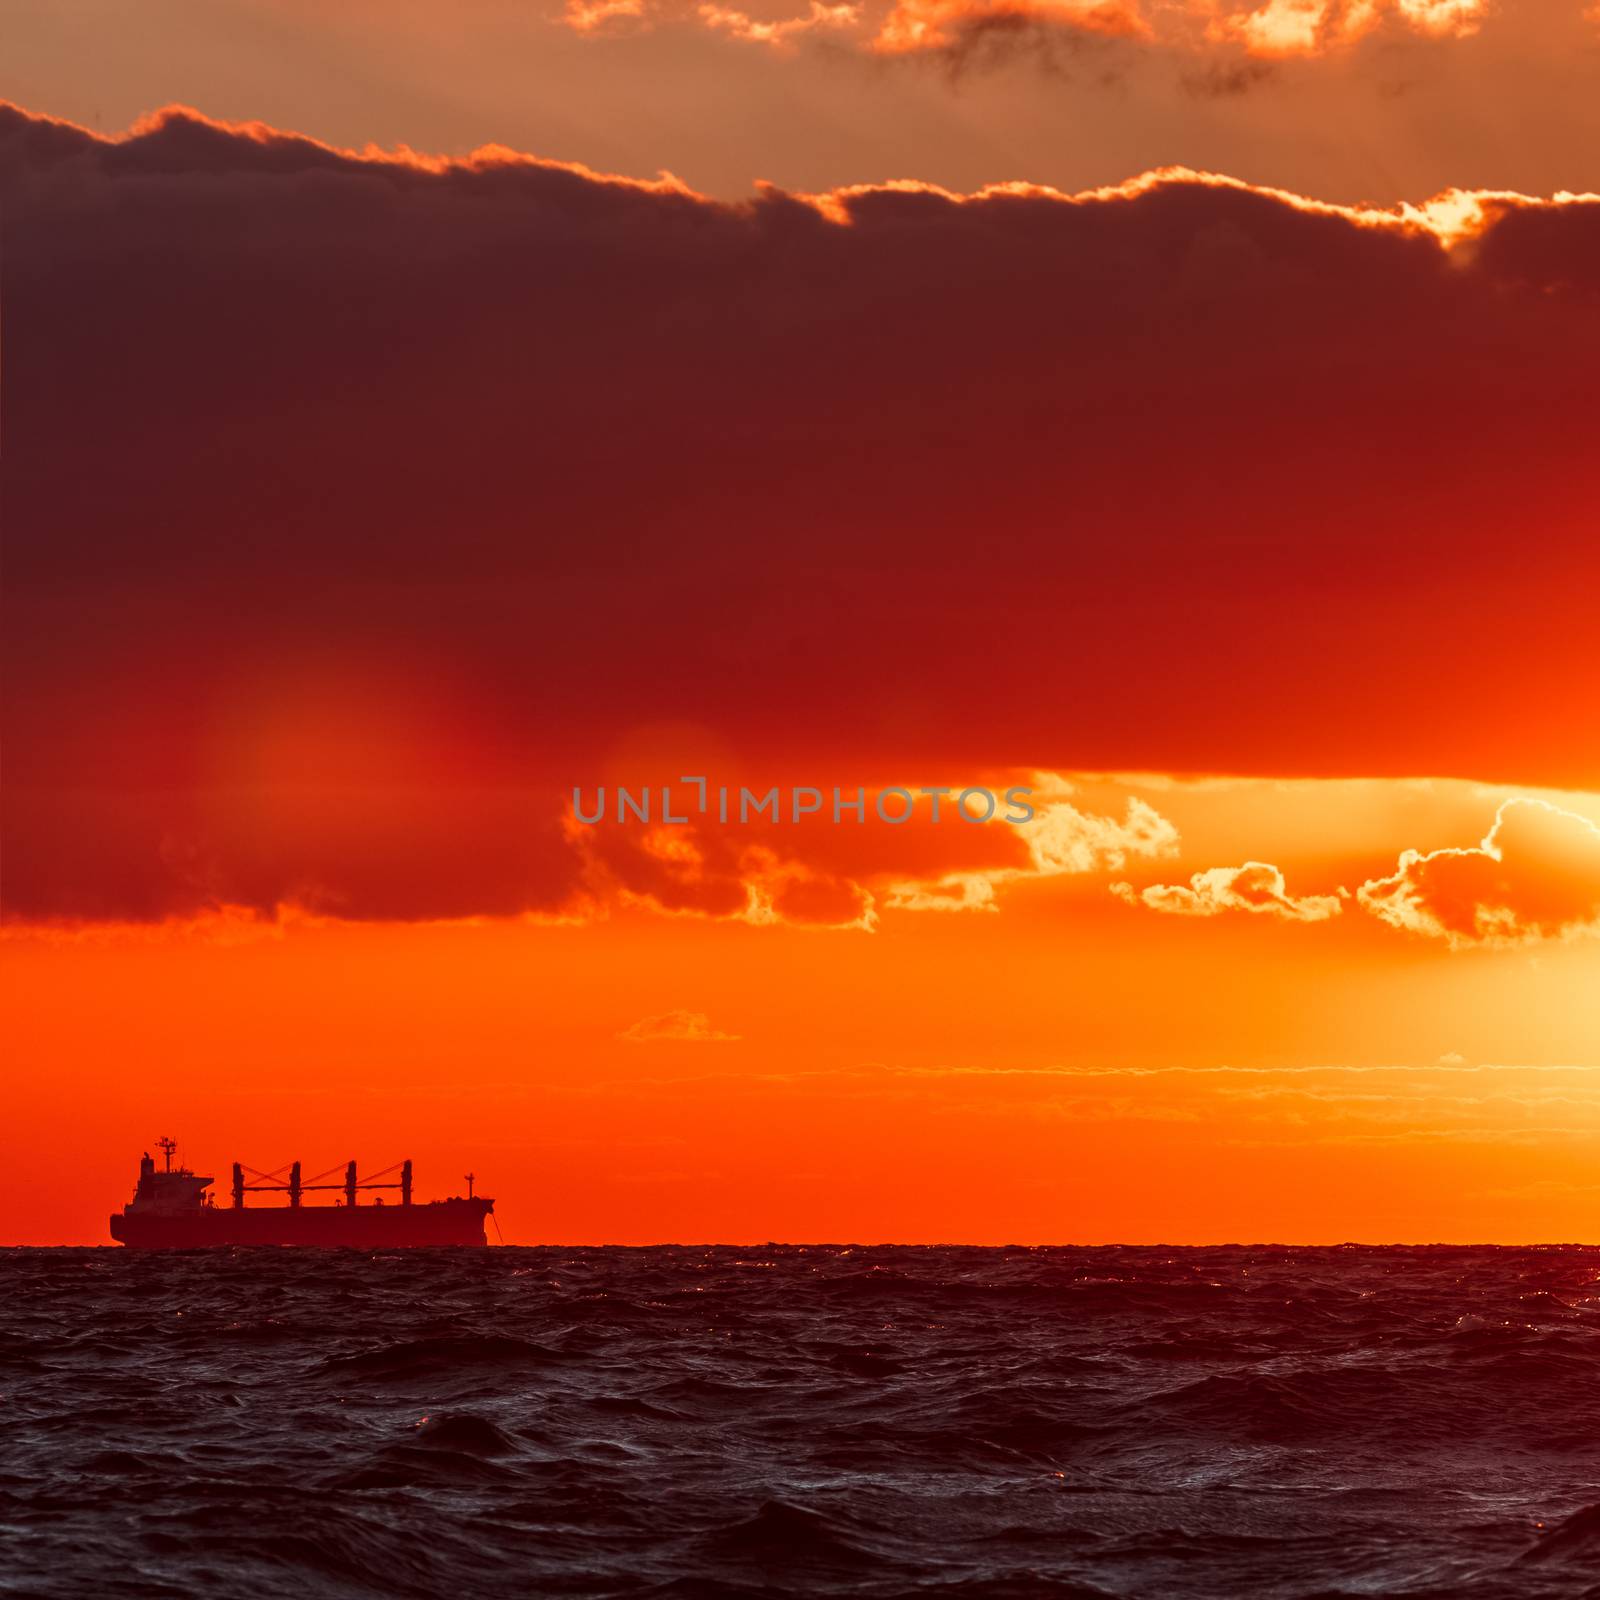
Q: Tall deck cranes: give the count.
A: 4